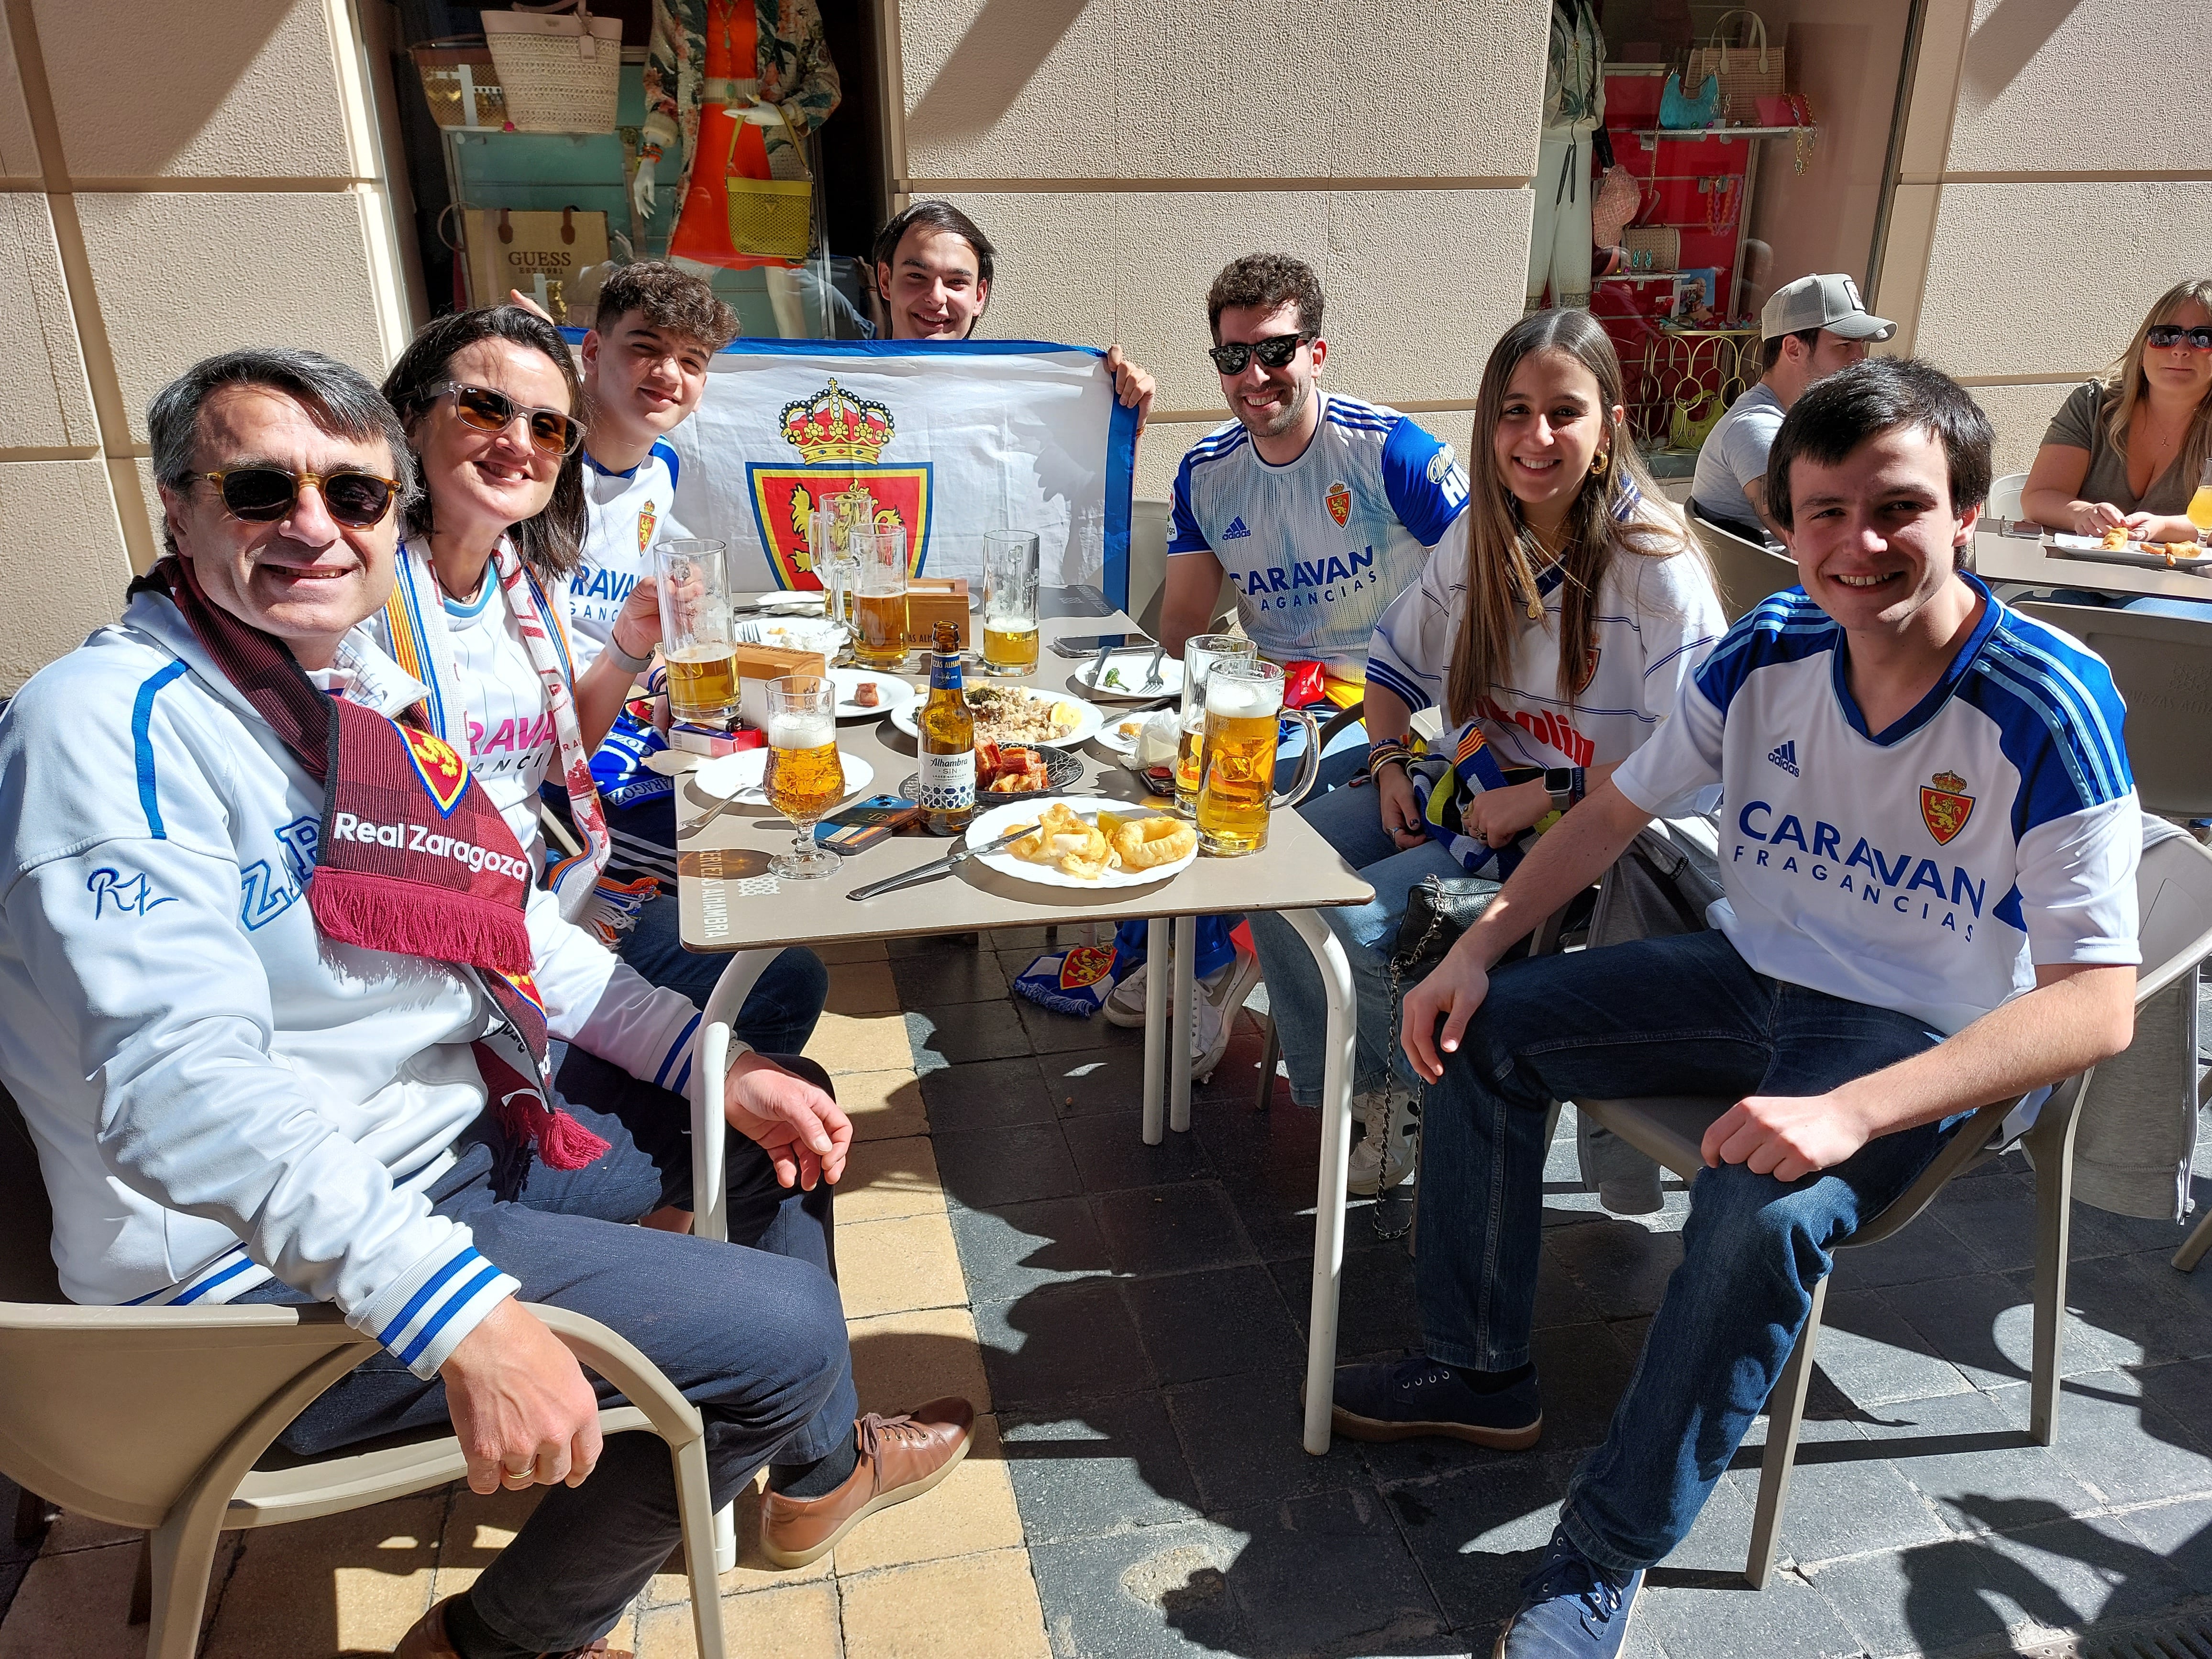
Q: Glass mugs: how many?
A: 6